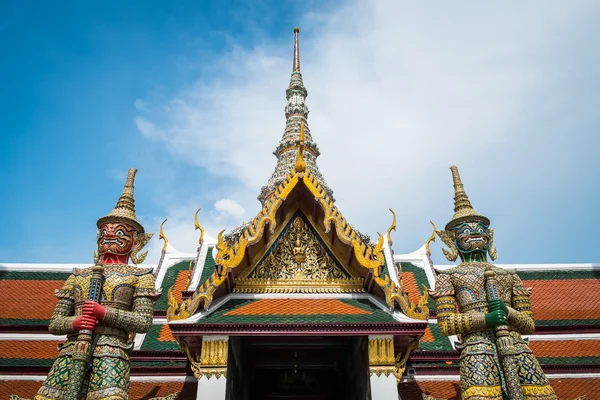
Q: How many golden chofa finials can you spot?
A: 5